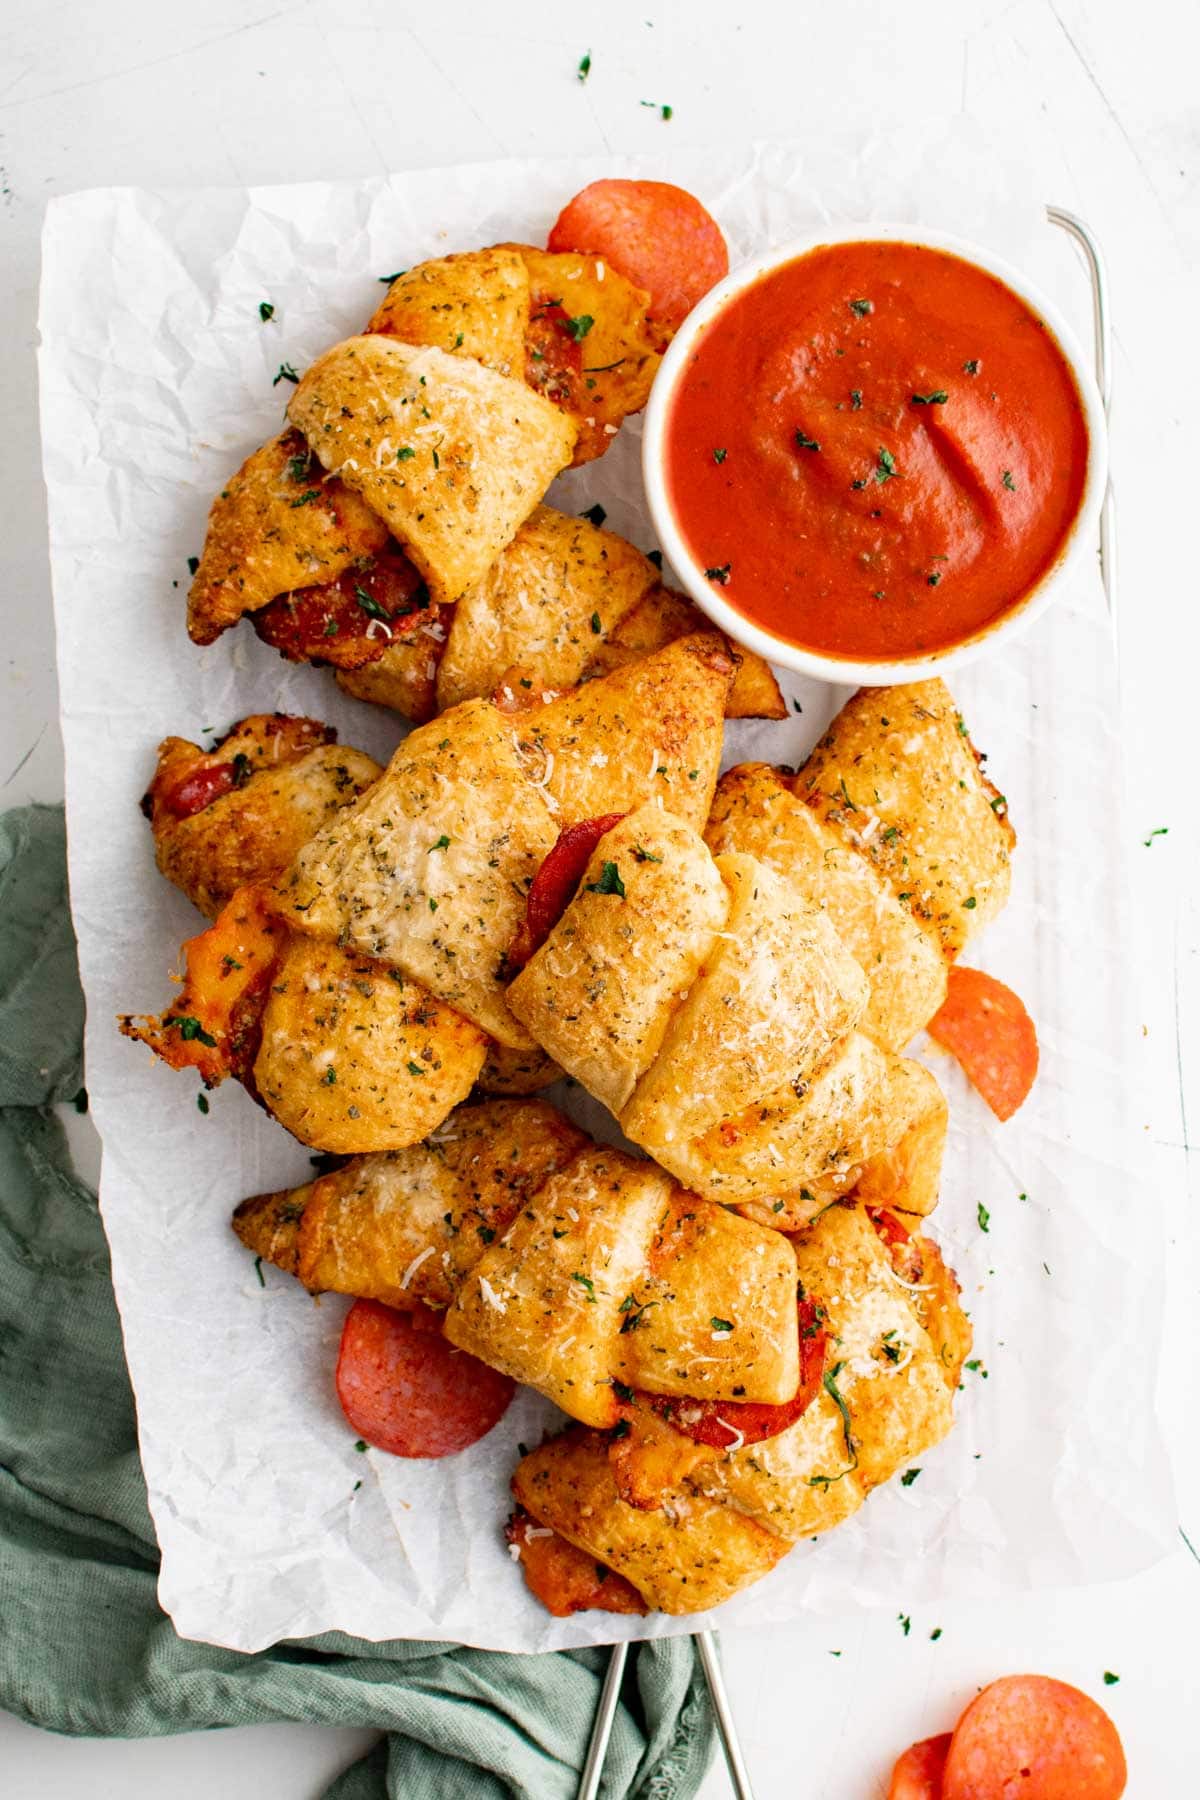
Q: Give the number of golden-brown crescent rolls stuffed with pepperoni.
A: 8